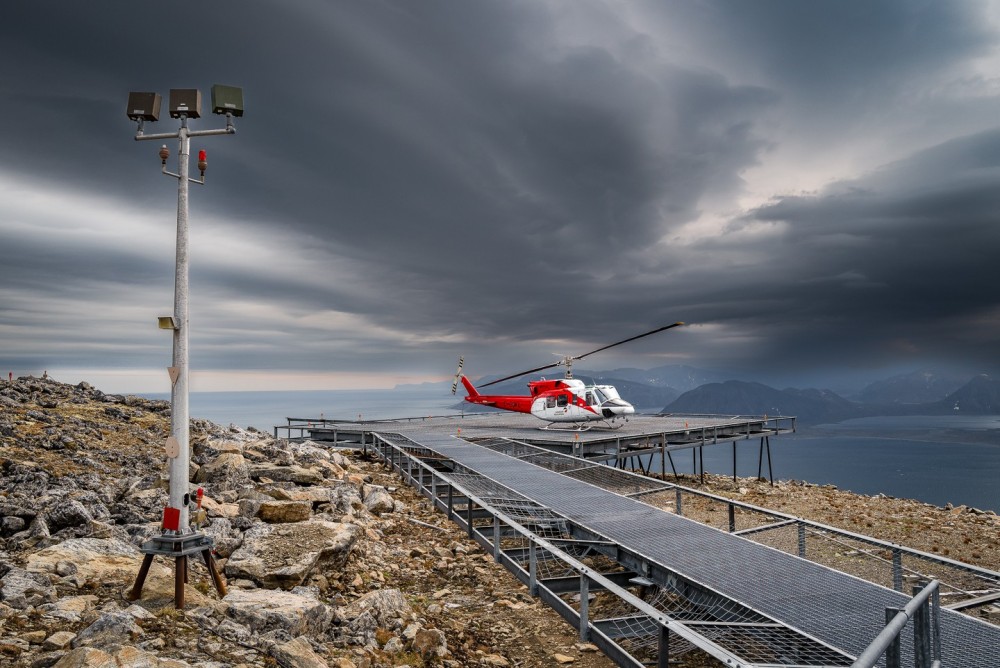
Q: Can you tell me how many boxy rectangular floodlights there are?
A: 3